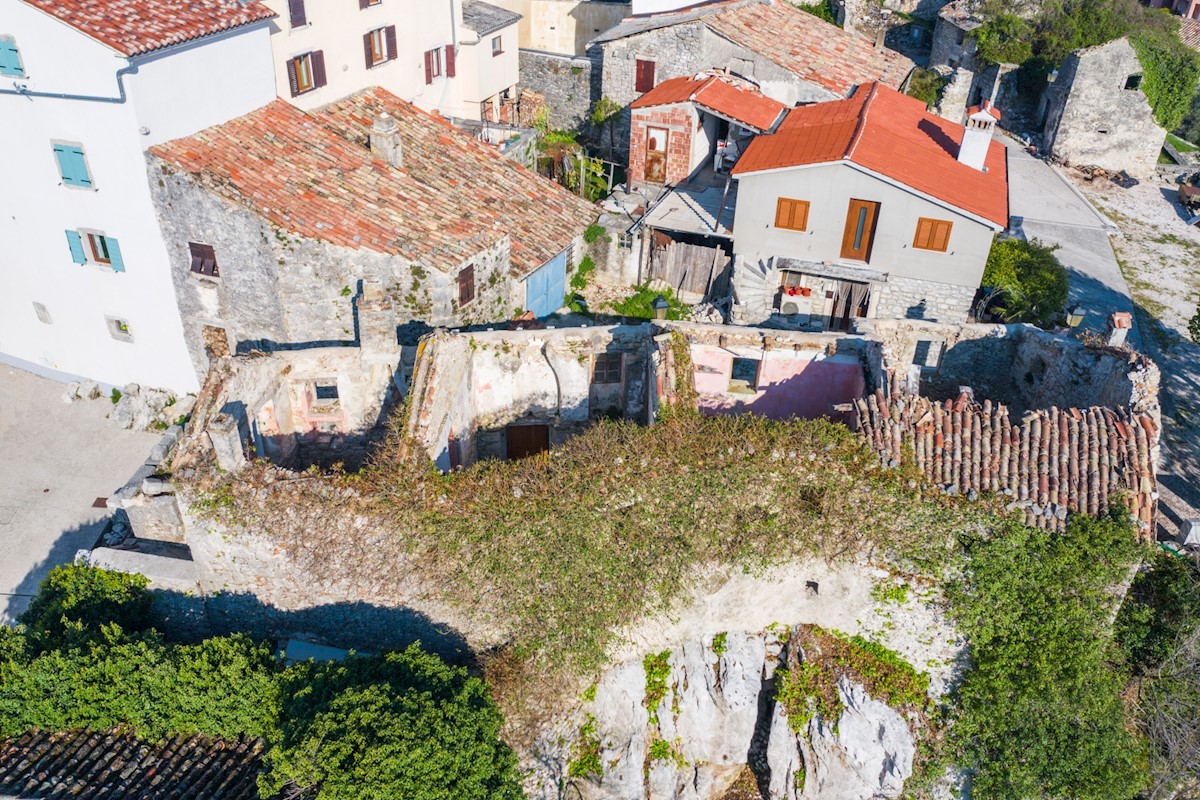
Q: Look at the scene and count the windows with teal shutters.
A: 3